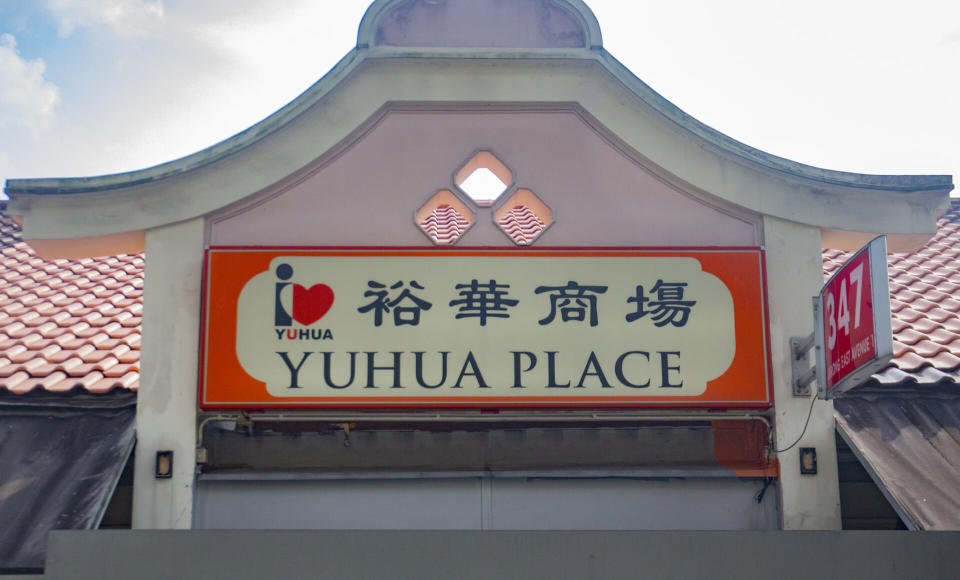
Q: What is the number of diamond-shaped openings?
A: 3